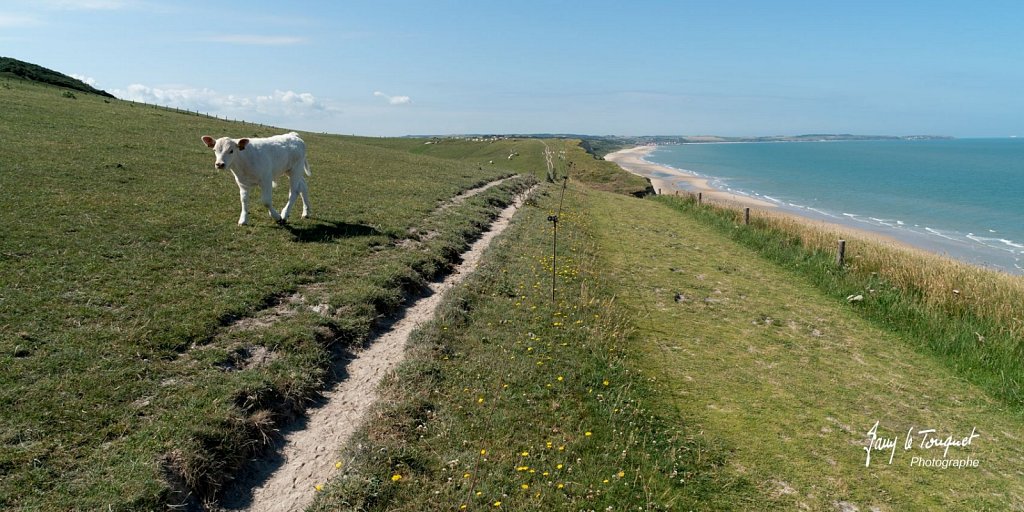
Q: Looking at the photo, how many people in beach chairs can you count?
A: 0